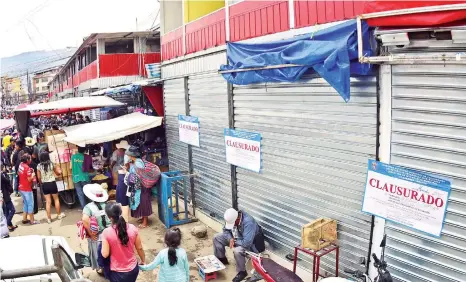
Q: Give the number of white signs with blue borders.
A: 3